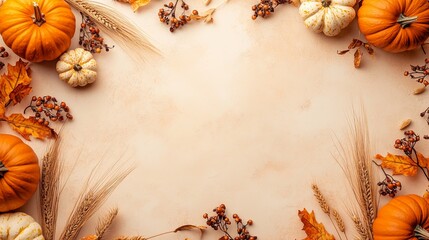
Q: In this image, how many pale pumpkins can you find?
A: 3